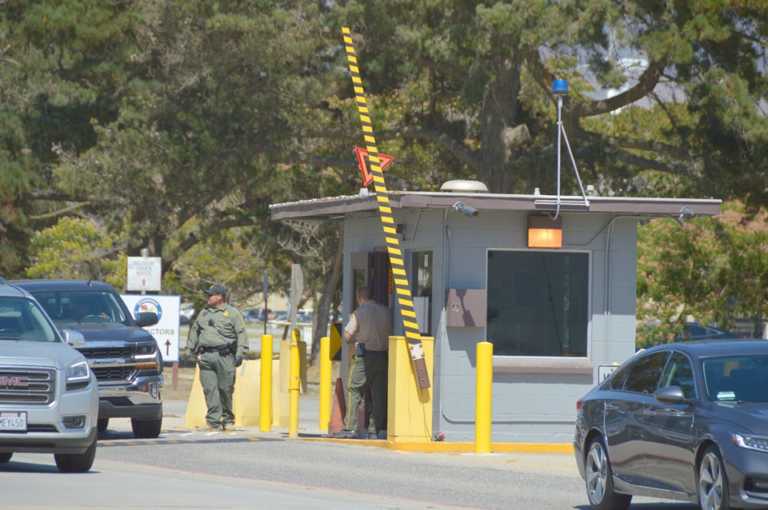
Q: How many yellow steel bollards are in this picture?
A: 4